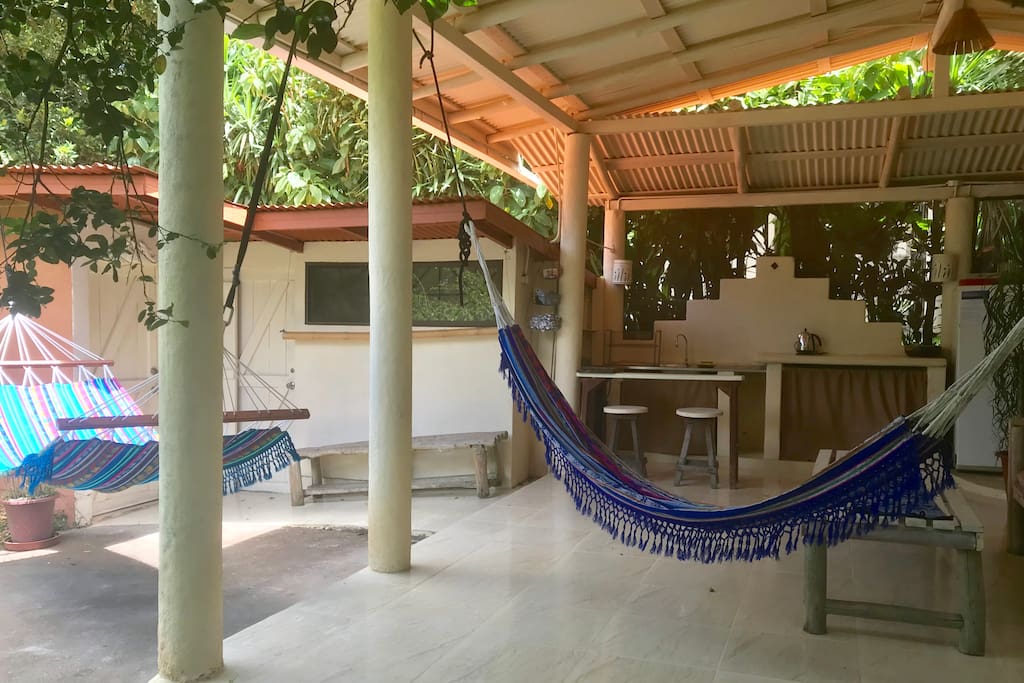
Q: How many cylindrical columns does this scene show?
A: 5